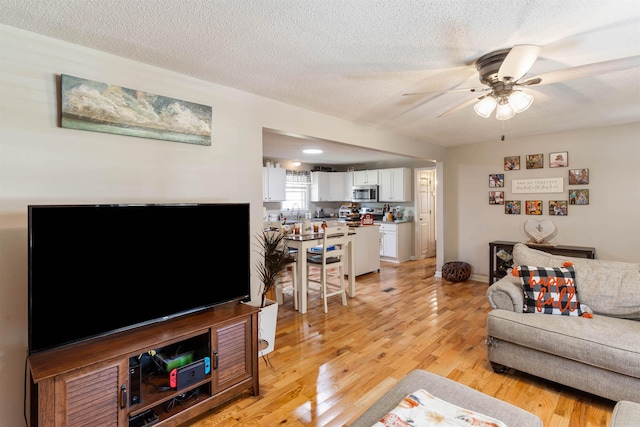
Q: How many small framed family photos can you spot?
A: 10